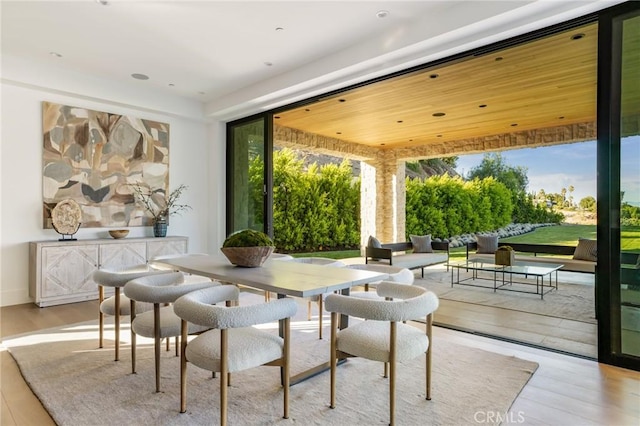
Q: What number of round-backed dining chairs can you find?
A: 8